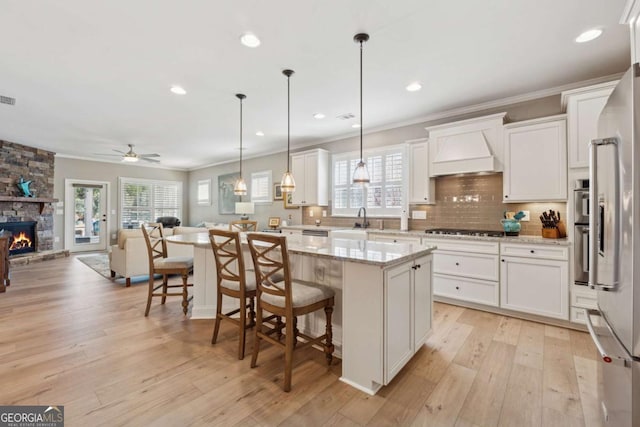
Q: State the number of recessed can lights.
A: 7